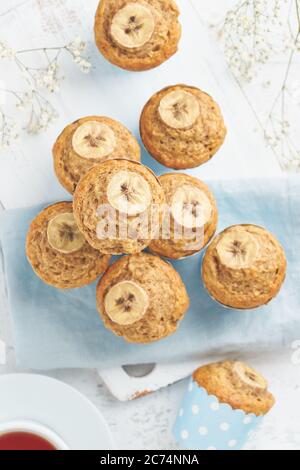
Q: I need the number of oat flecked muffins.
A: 9